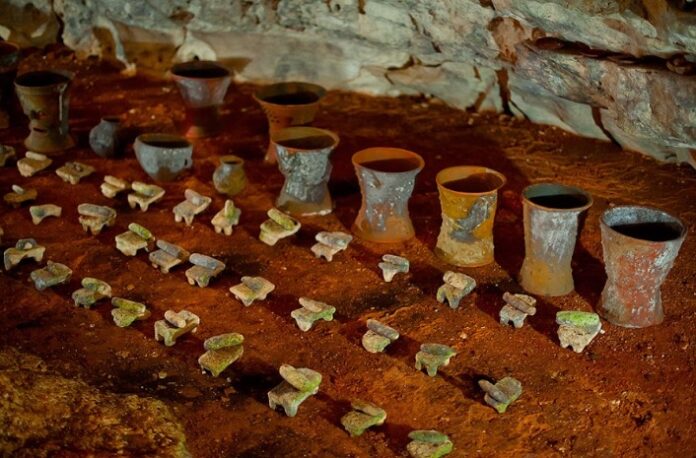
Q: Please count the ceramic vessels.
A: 12